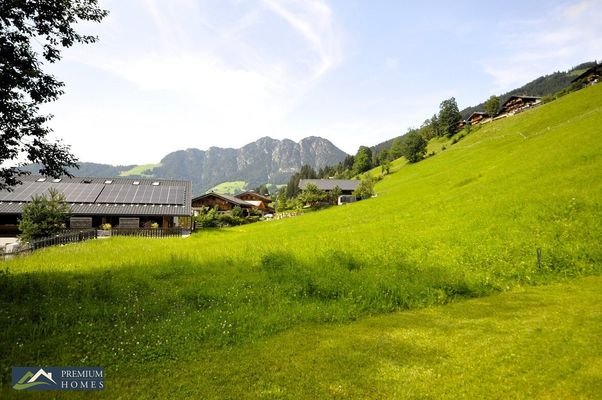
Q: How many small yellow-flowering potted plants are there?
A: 2